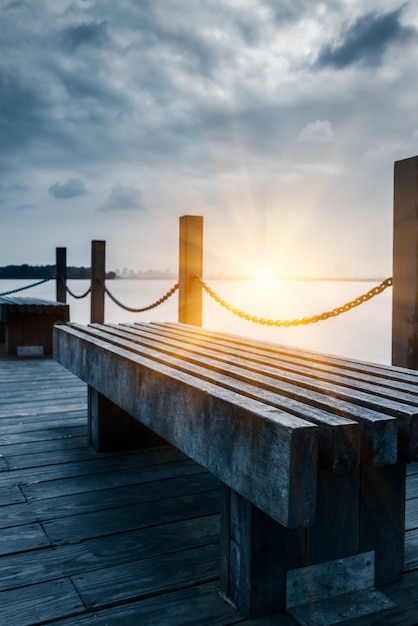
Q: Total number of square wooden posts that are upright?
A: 4